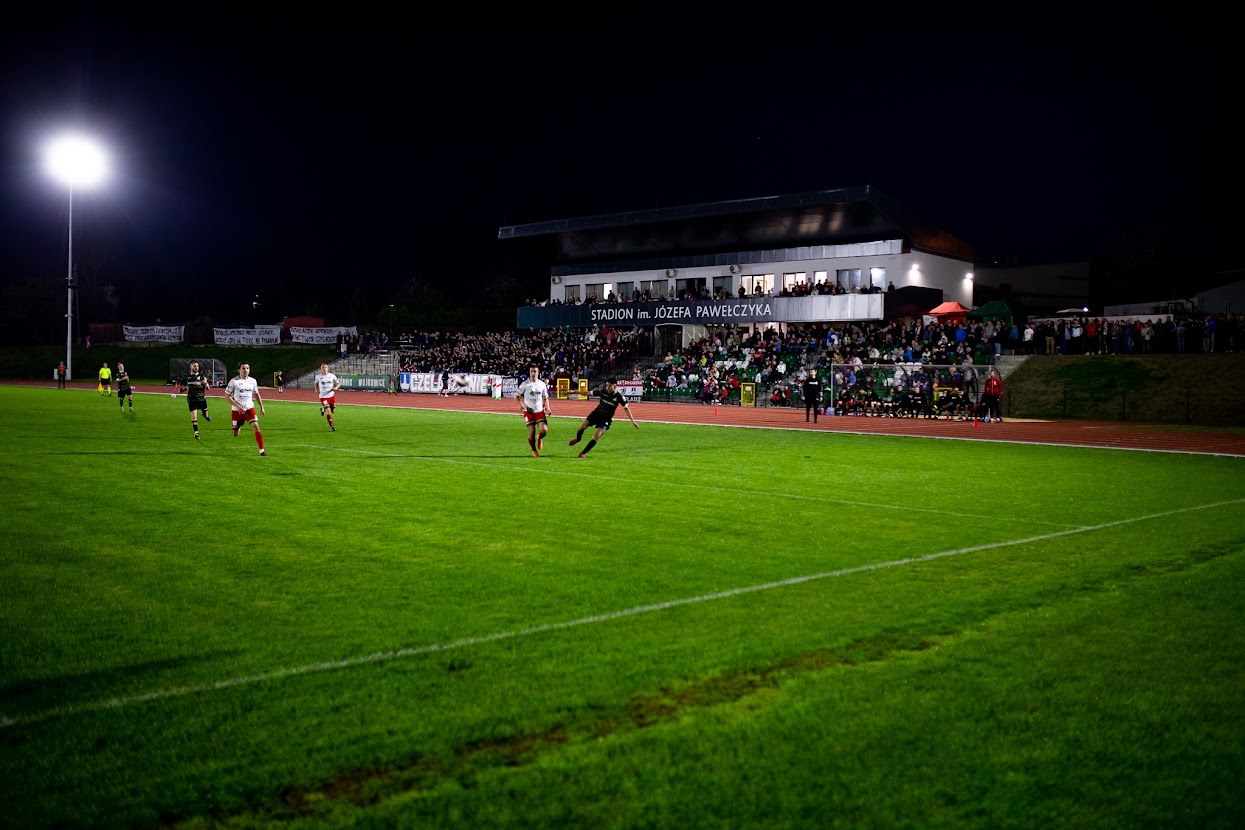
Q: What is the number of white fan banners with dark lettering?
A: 3